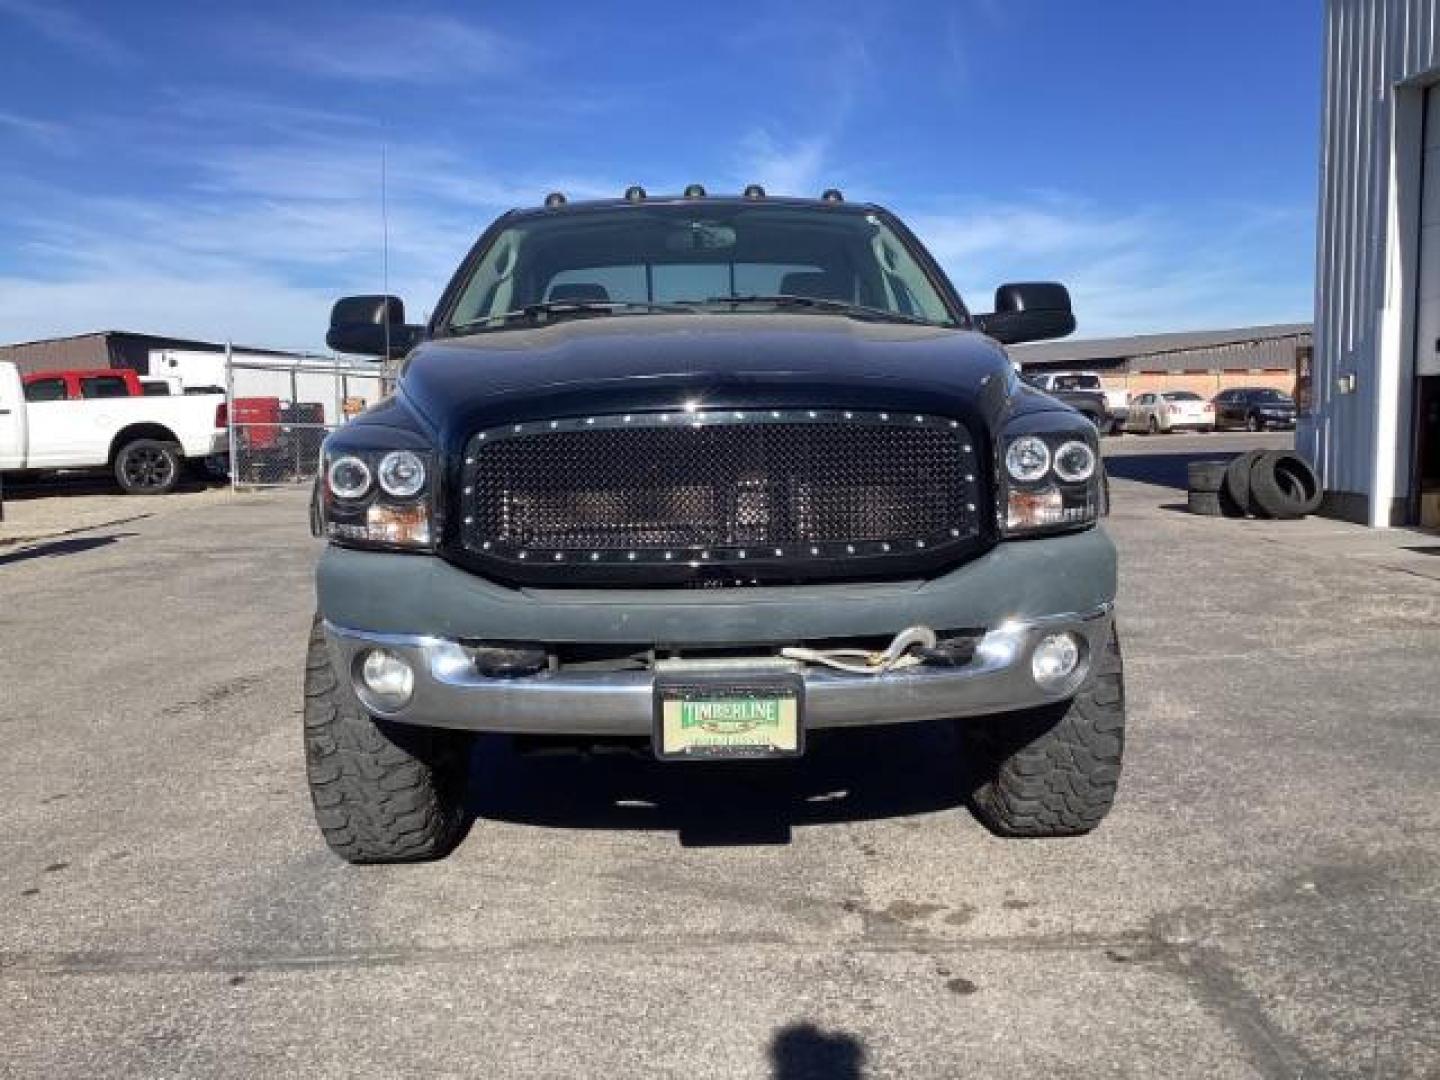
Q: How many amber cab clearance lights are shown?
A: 5